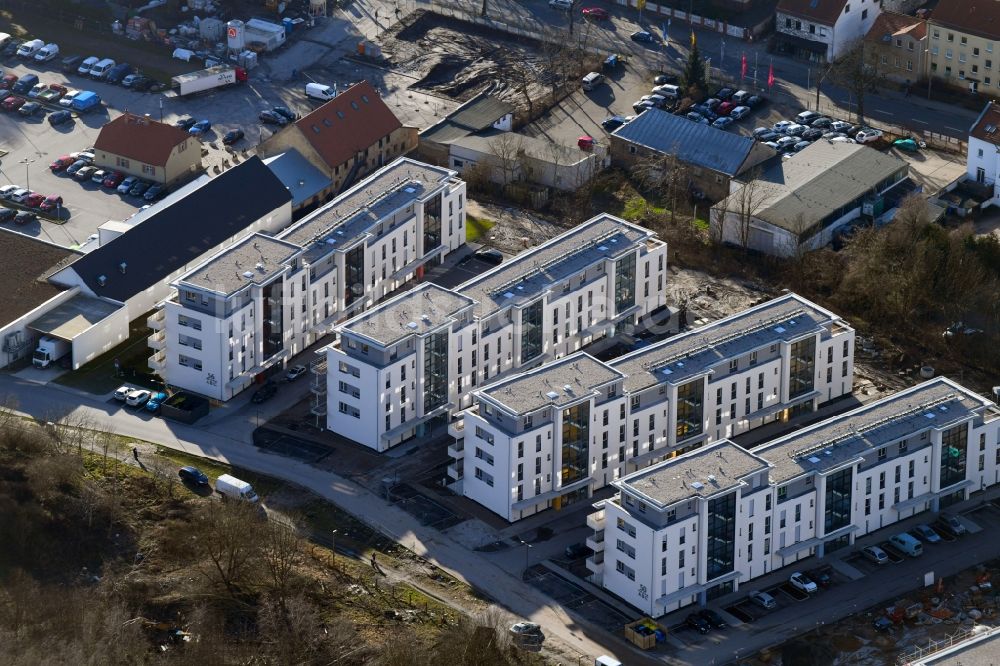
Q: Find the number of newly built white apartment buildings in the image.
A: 4